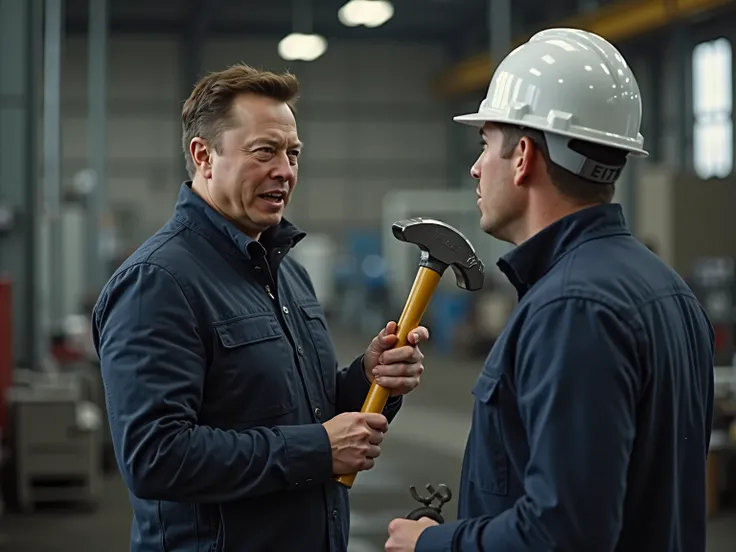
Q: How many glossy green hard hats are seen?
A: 0